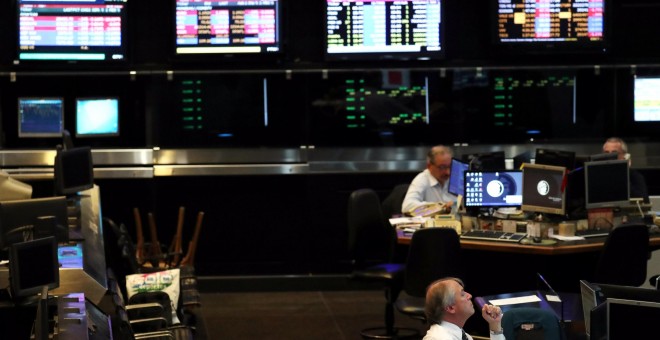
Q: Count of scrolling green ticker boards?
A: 3